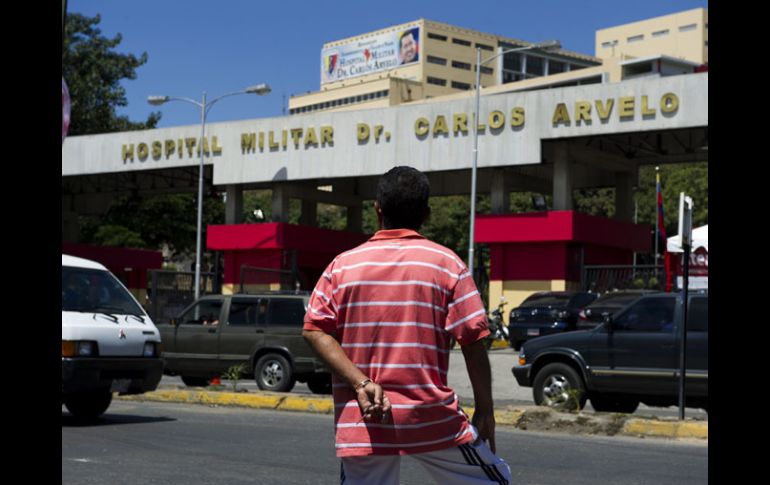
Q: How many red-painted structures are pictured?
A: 3